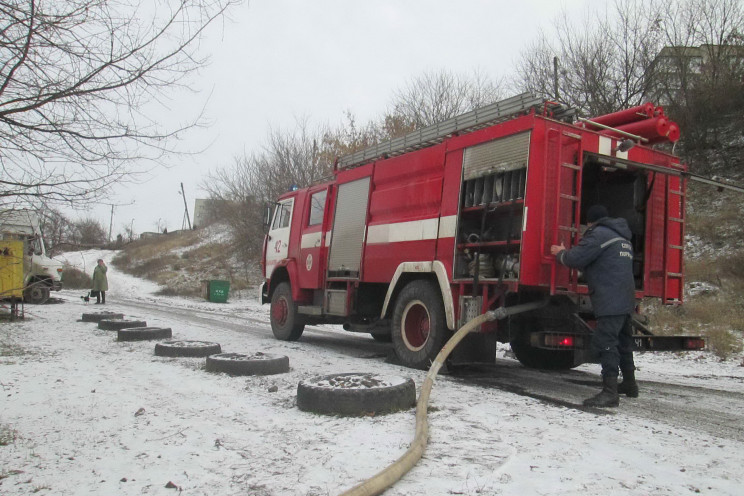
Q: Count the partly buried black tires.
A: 6